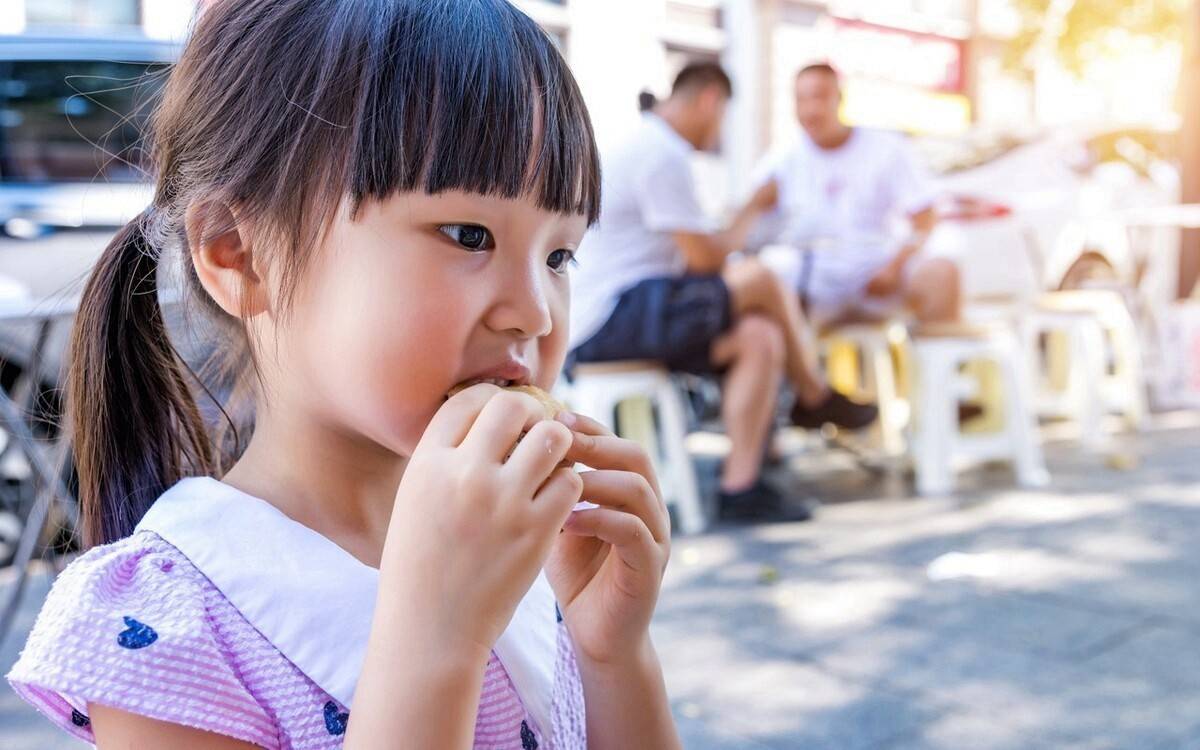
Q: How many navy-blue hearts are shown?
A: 4